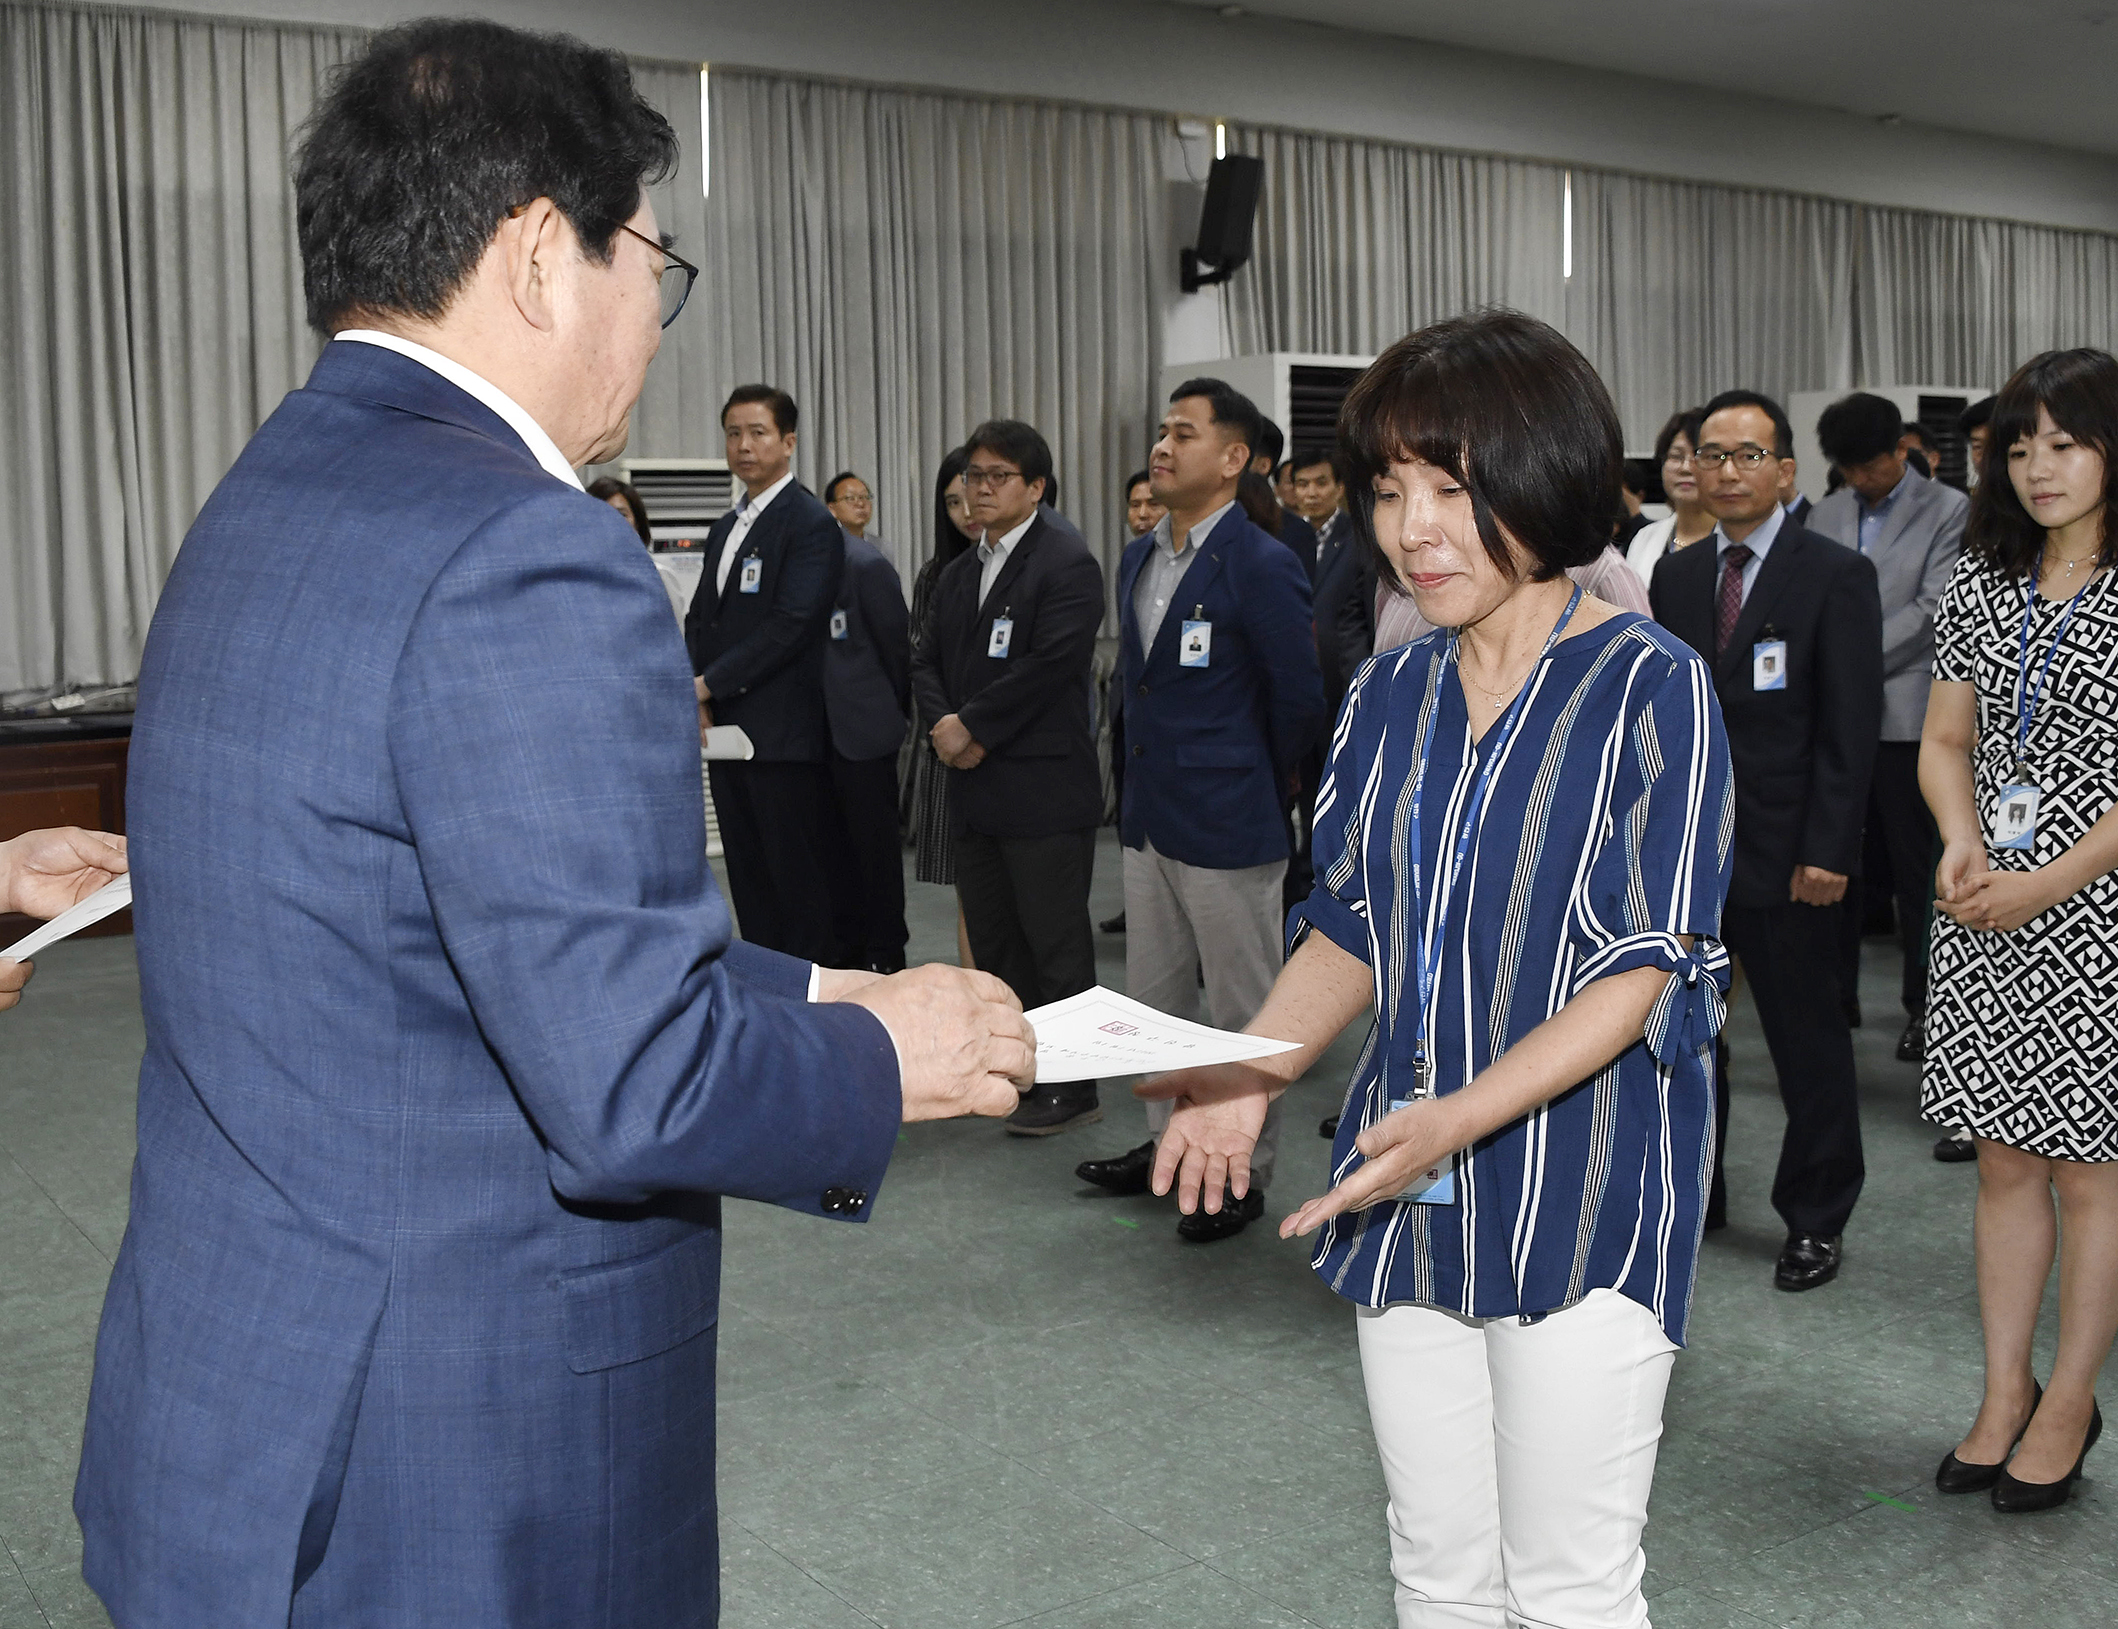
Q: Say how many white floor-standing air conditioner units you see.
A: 3